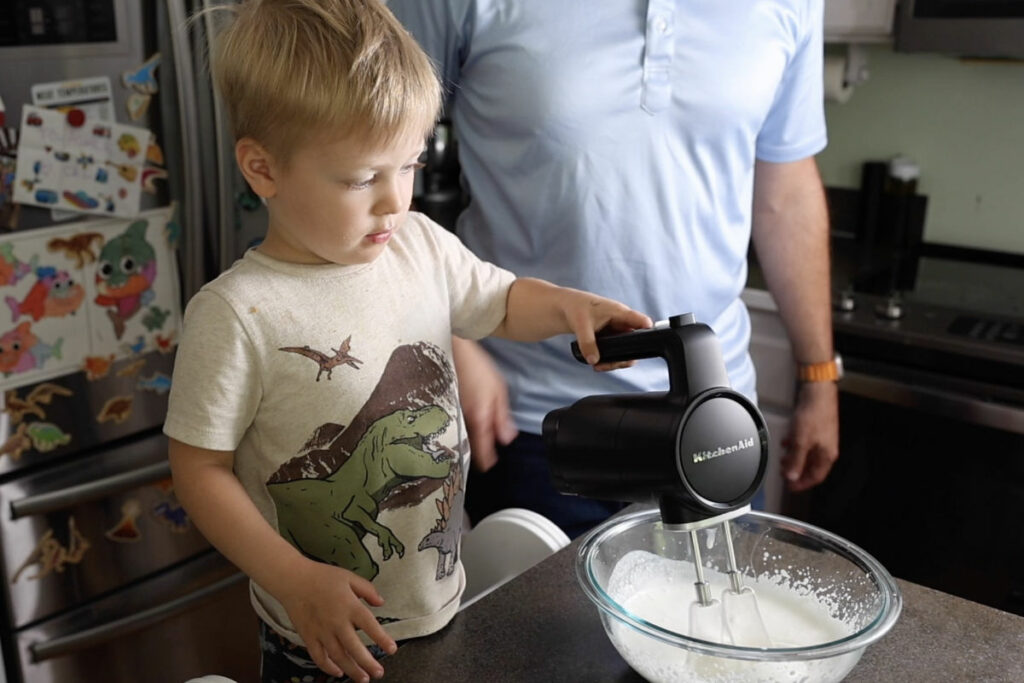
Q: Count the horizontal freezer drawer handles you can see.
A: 2